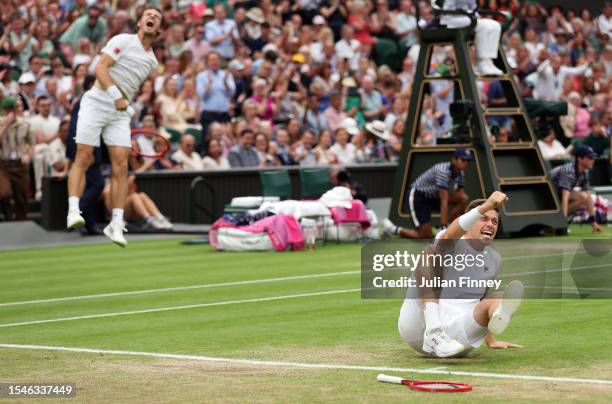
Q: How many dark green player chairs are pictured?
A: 2